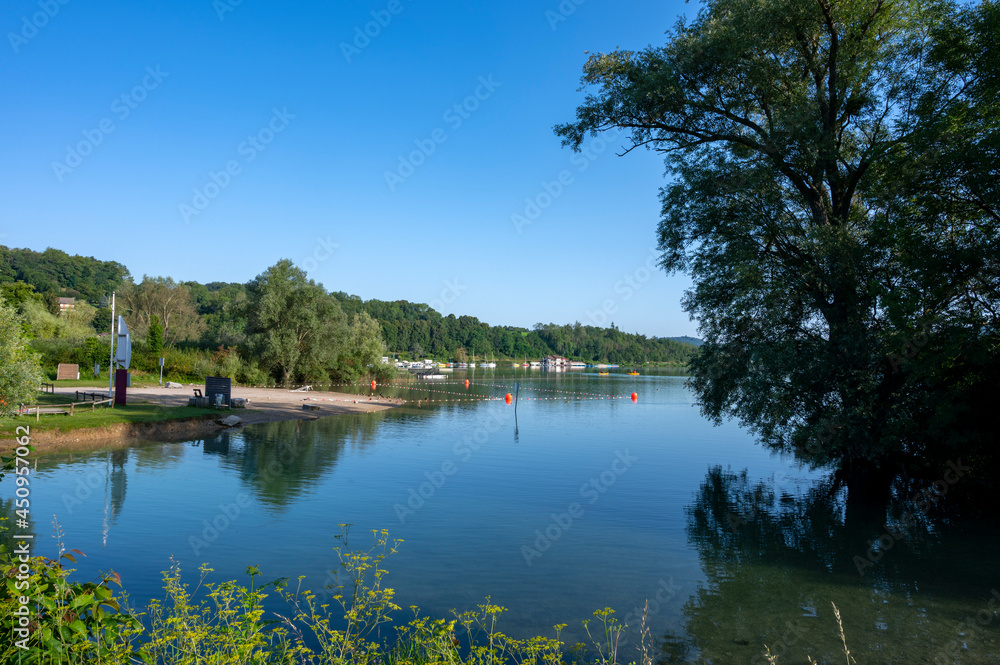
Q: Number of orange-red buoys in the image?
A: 4